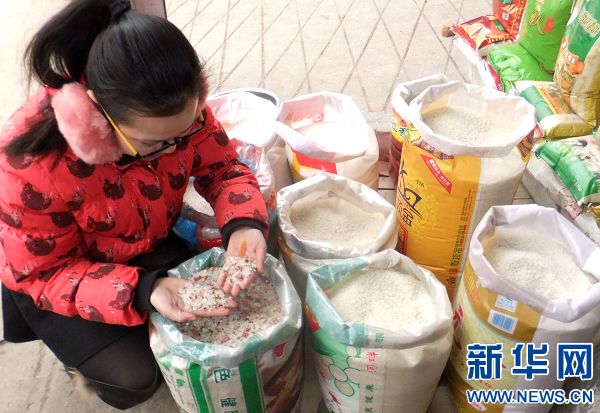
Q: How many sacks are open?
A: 9